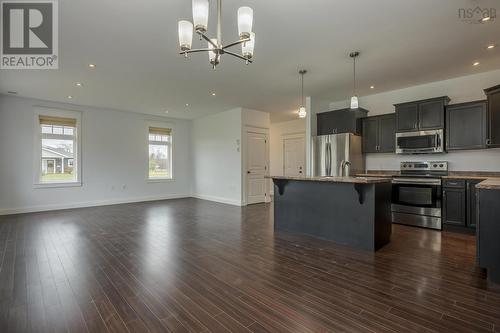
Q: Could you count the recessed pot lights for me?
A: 10